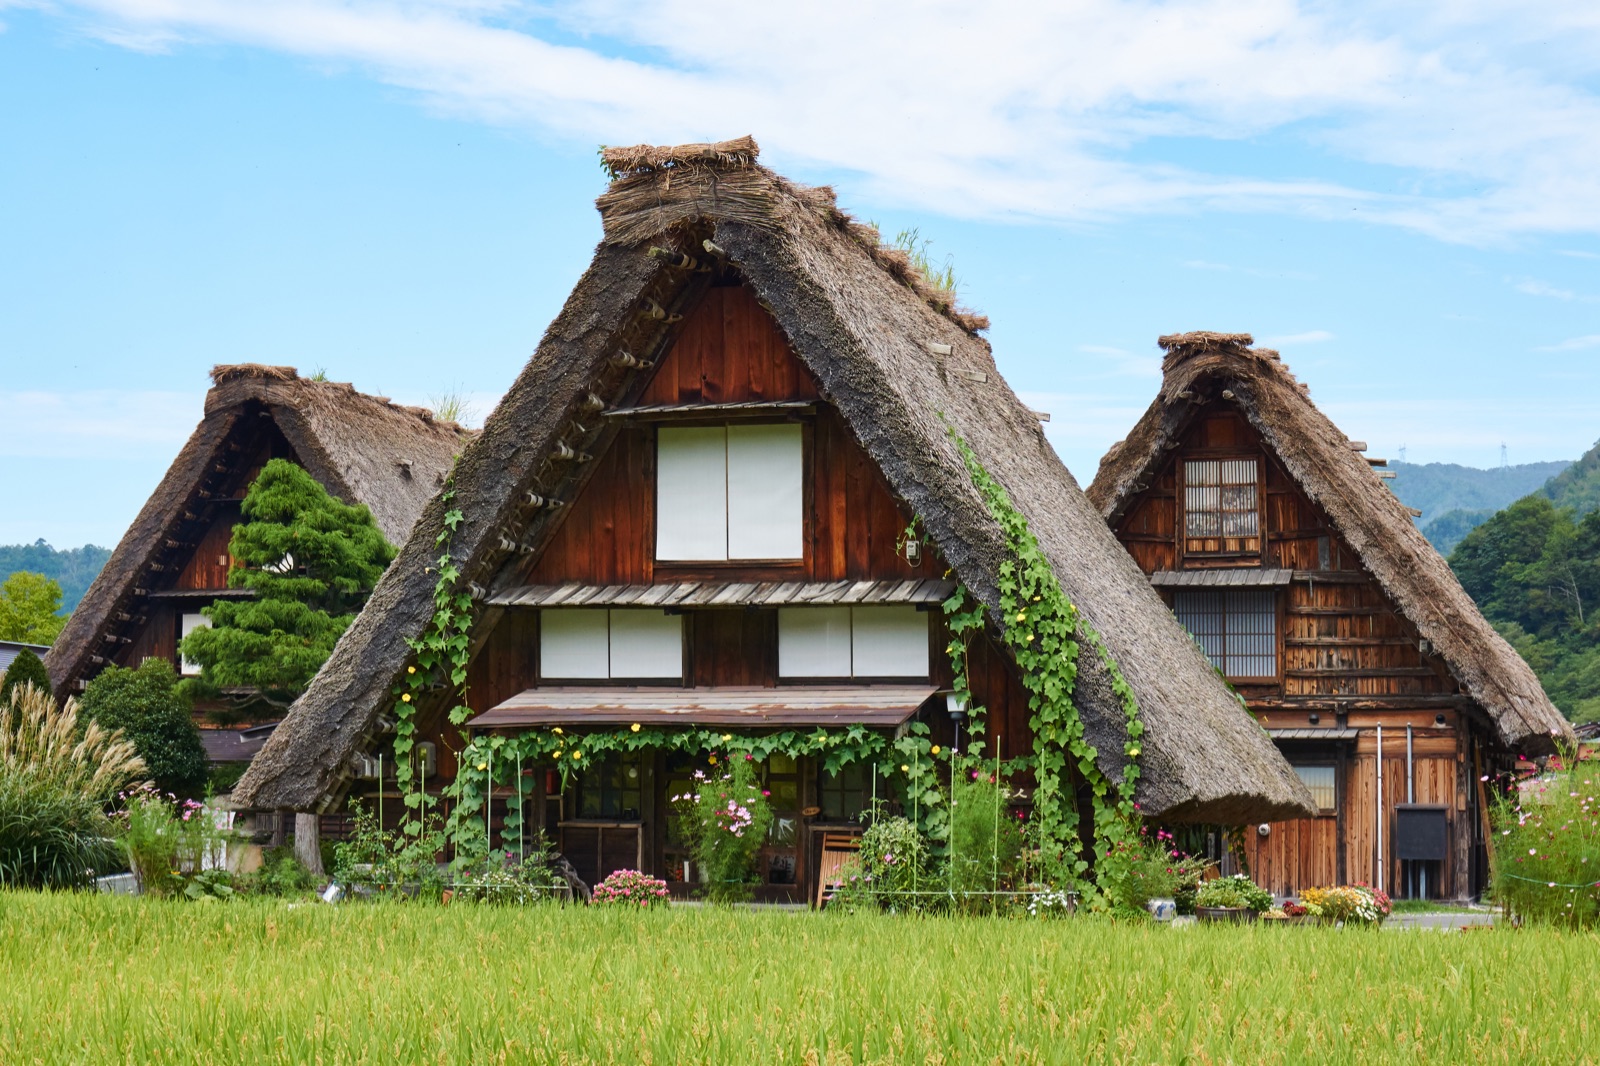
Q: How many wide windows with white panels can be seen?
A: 3